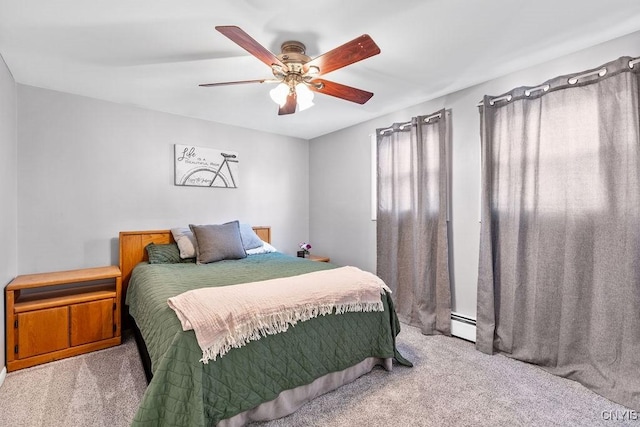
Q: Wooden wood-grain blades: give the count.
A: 5